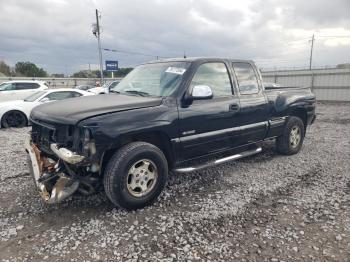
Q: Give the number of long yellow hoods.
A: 0